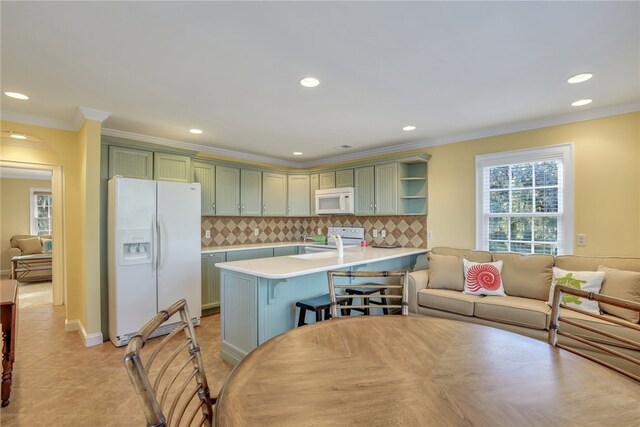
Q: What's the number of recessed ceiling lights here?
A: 8